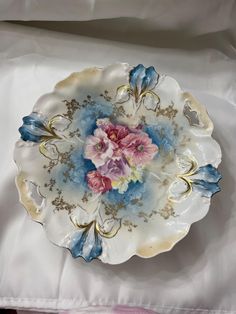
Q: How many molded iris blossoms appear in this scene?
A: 4